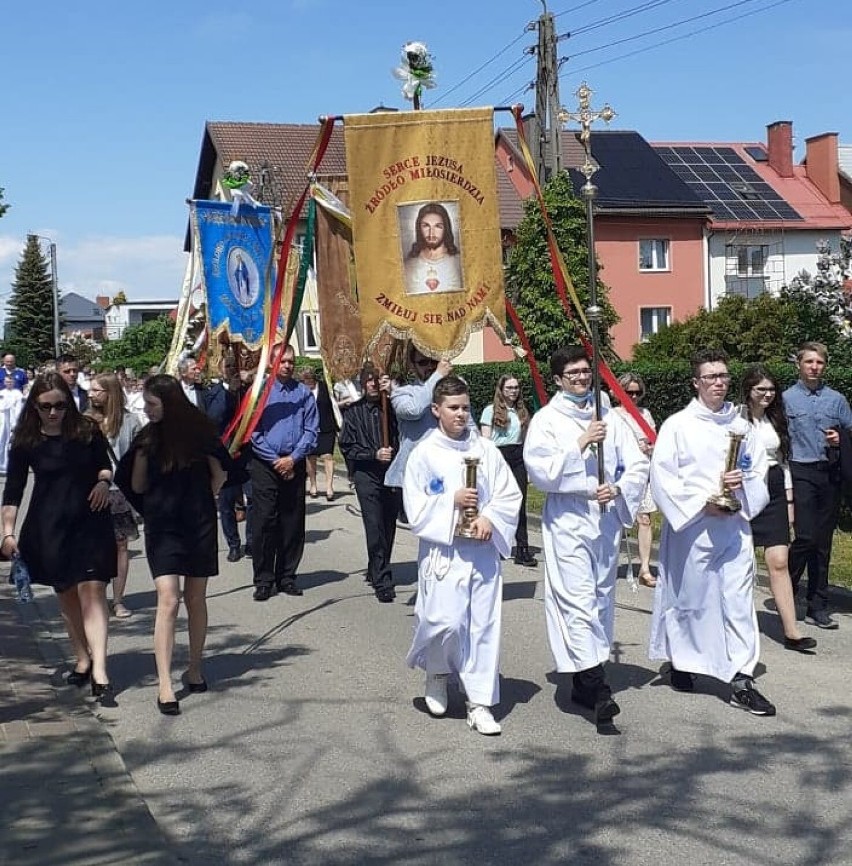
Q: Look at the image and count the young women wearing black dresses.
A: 2